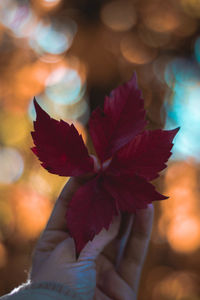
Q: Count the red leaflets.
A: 5